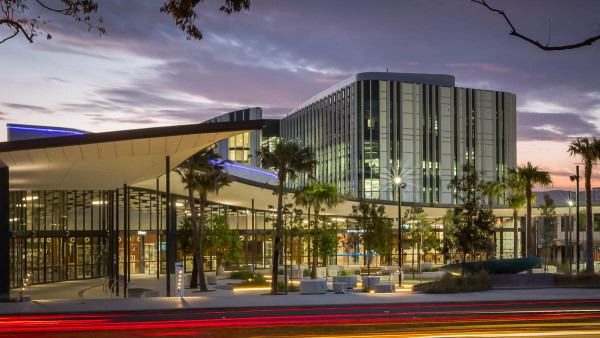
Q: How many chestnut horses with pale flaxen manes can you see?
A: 0